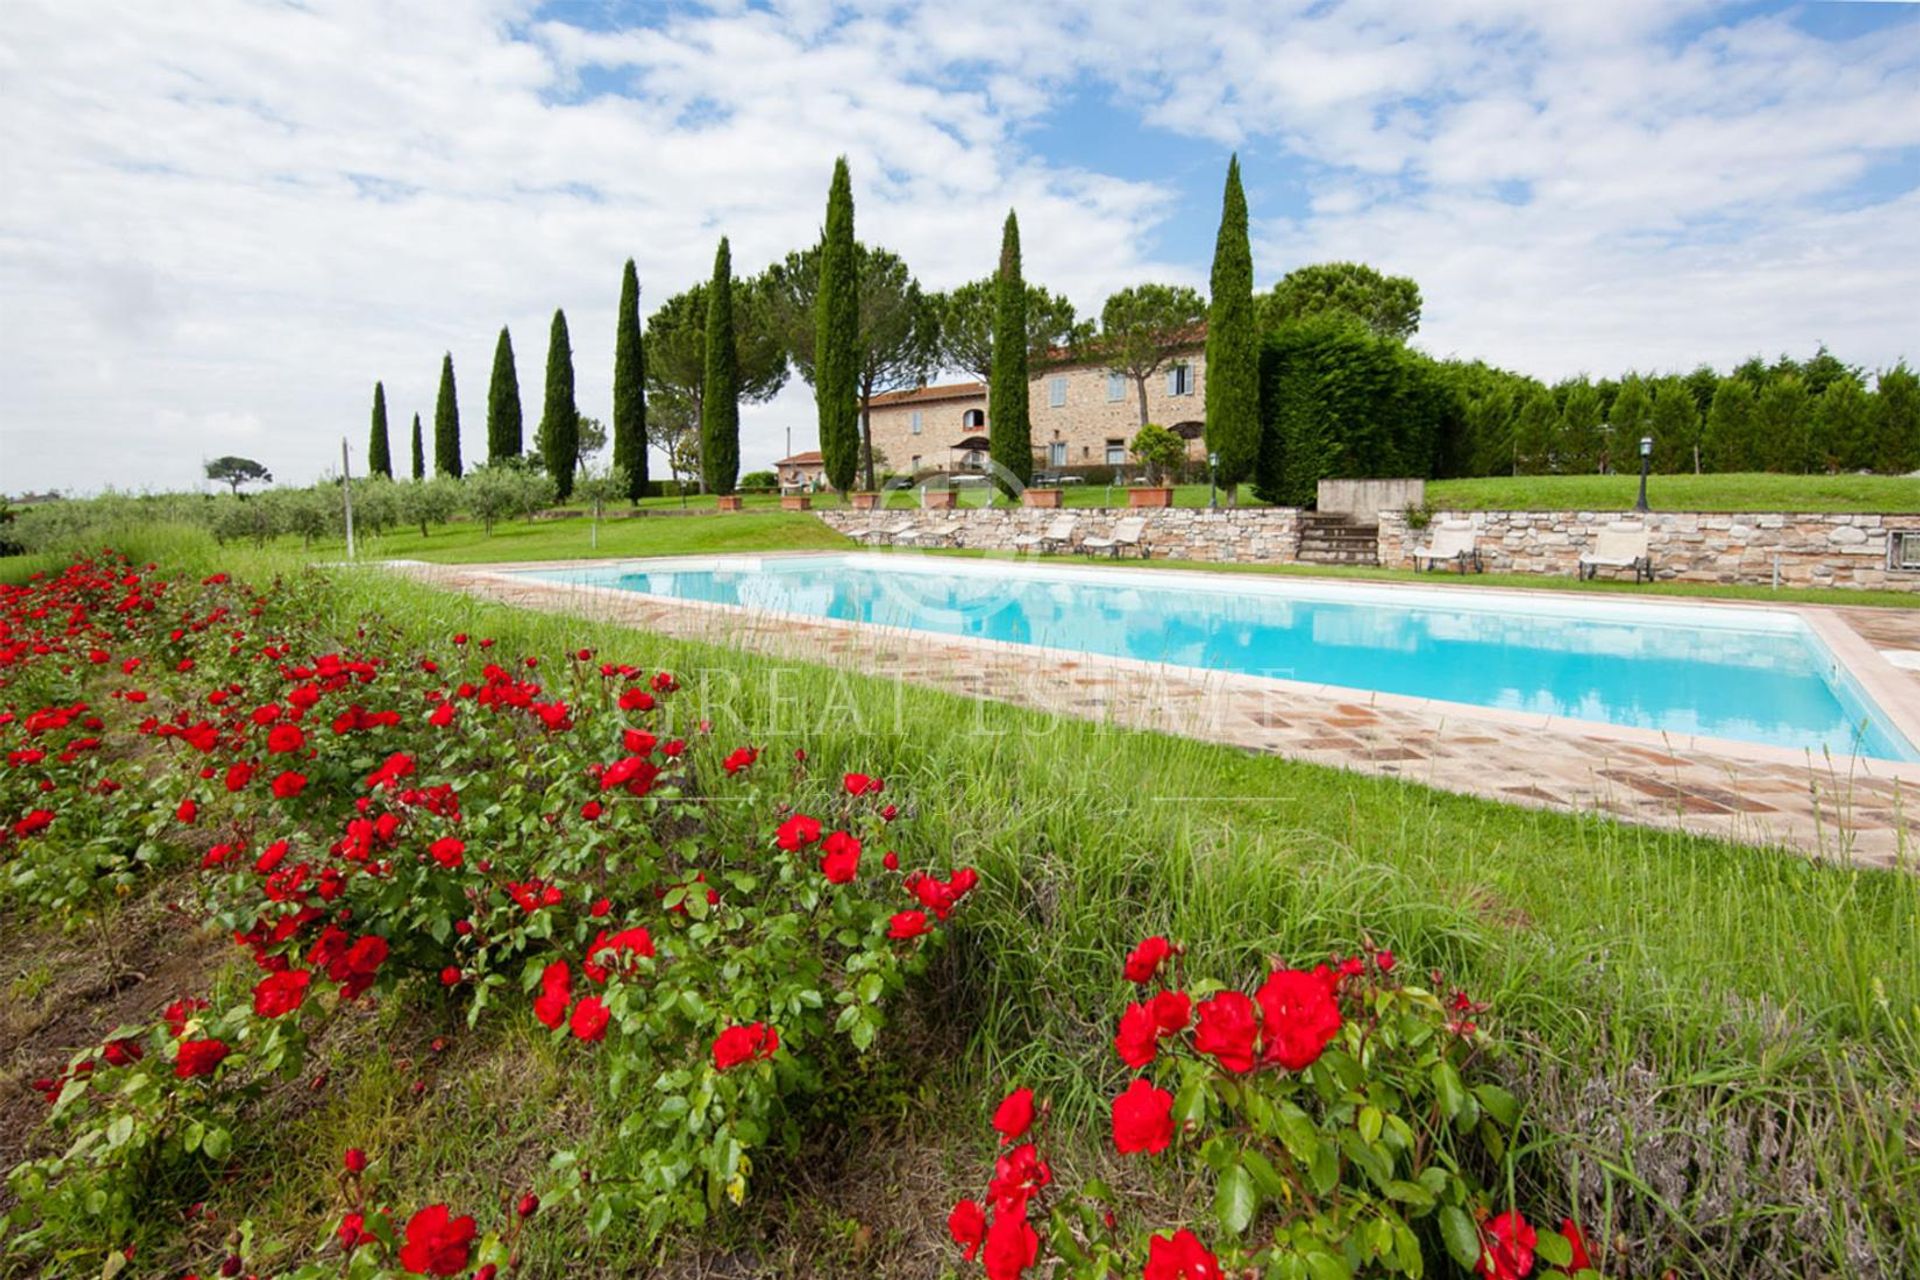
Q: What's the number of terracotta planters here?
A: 6